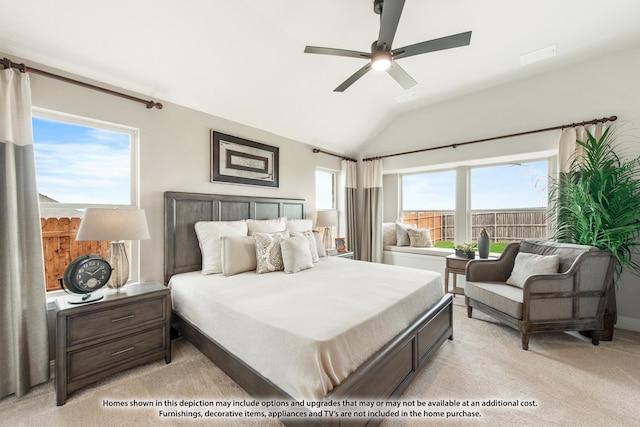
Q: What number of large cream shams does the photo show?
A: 3